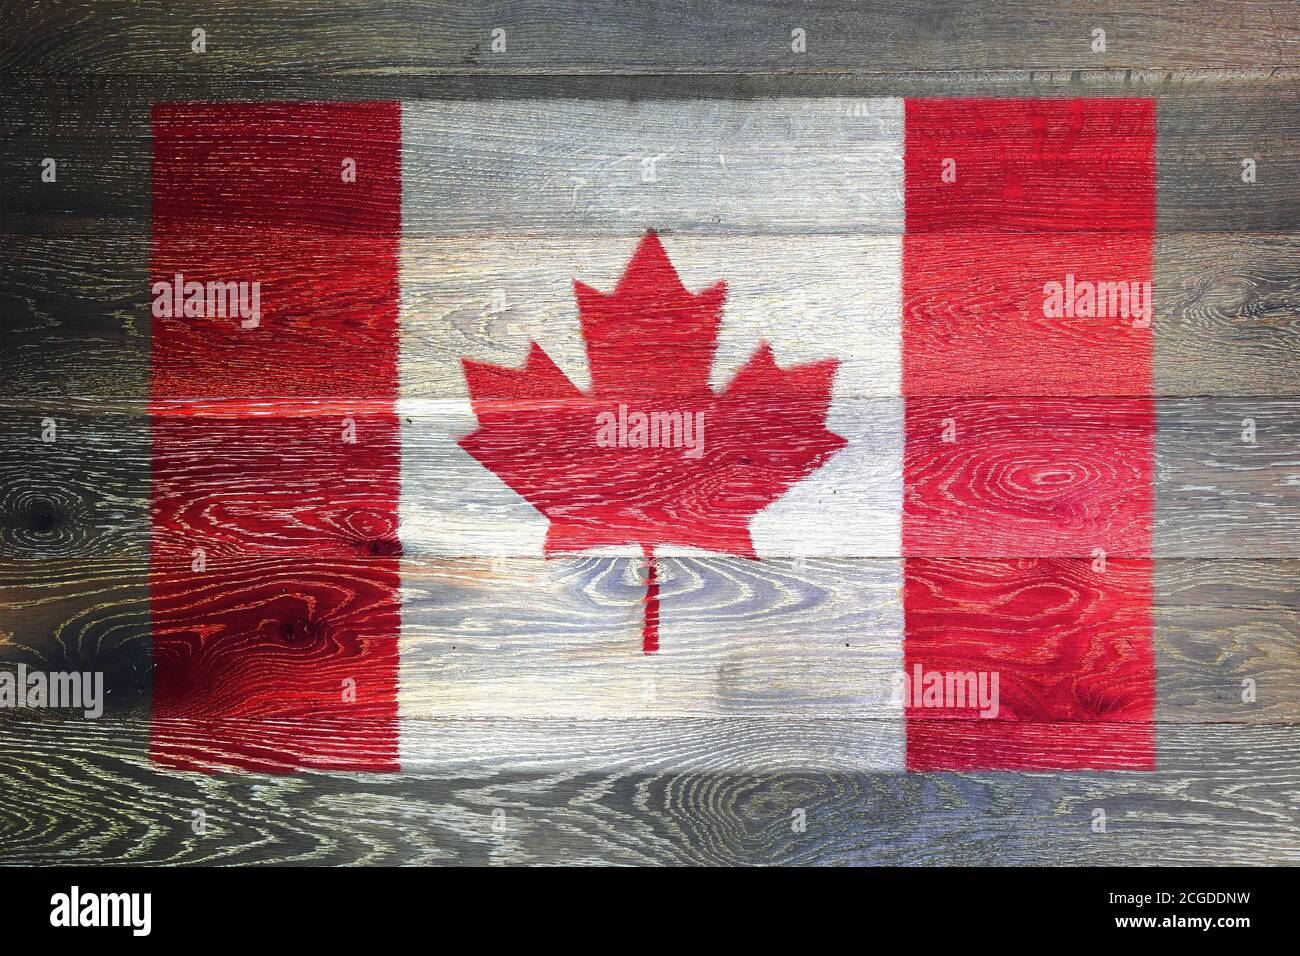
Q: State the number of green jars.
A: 0